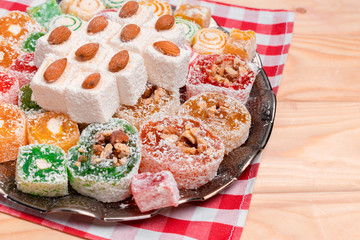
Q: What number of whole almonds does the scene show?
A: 10